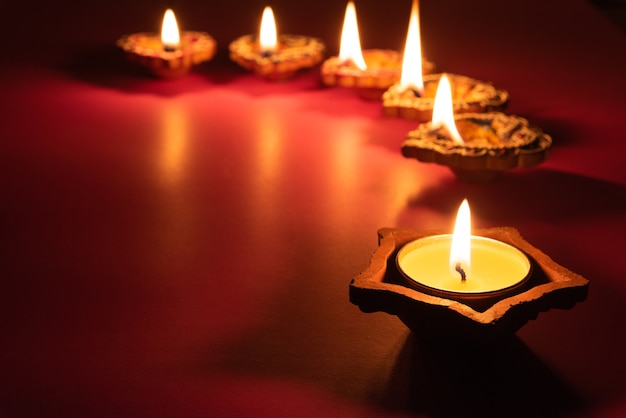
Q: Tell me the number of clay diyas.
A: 6